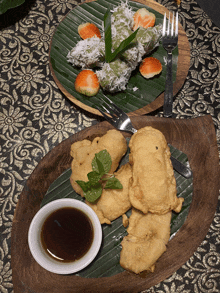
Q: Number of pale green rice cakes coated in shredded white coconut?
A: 5